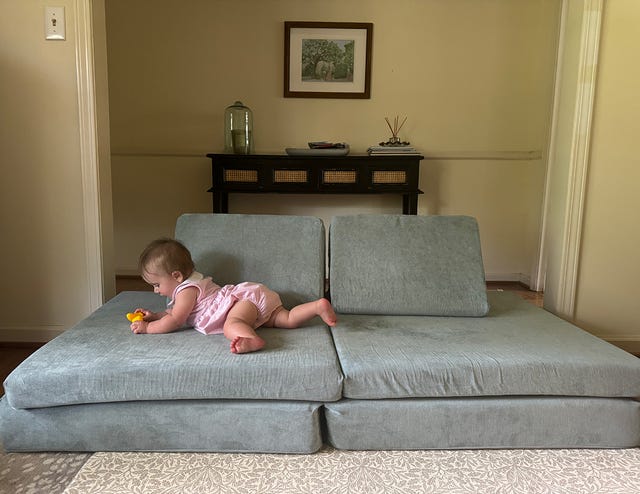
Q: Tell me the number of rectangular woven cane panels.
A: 4